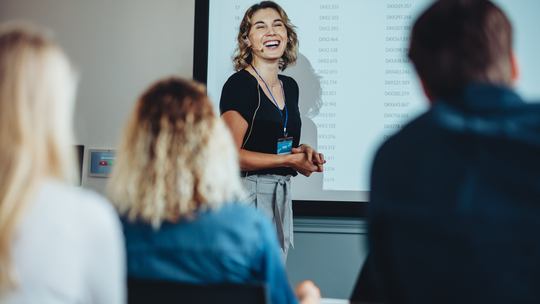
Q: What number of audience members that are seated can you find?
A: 3